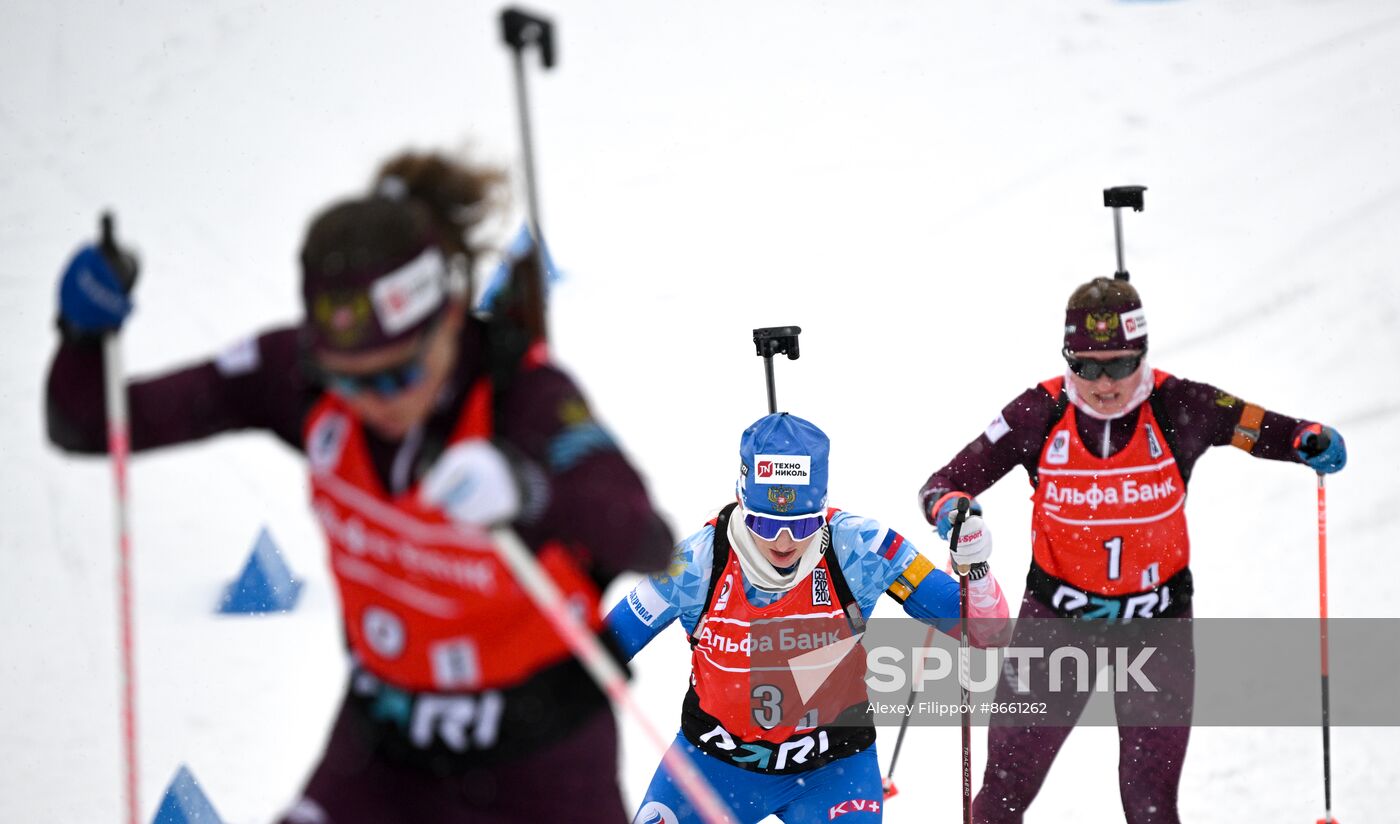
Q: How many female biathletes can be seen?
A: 3